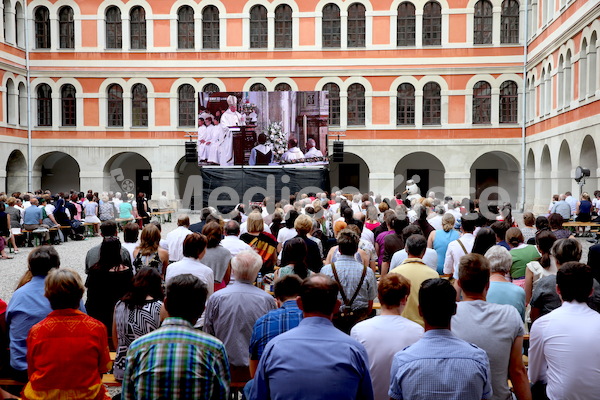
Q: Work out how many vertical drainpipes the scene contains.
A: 2